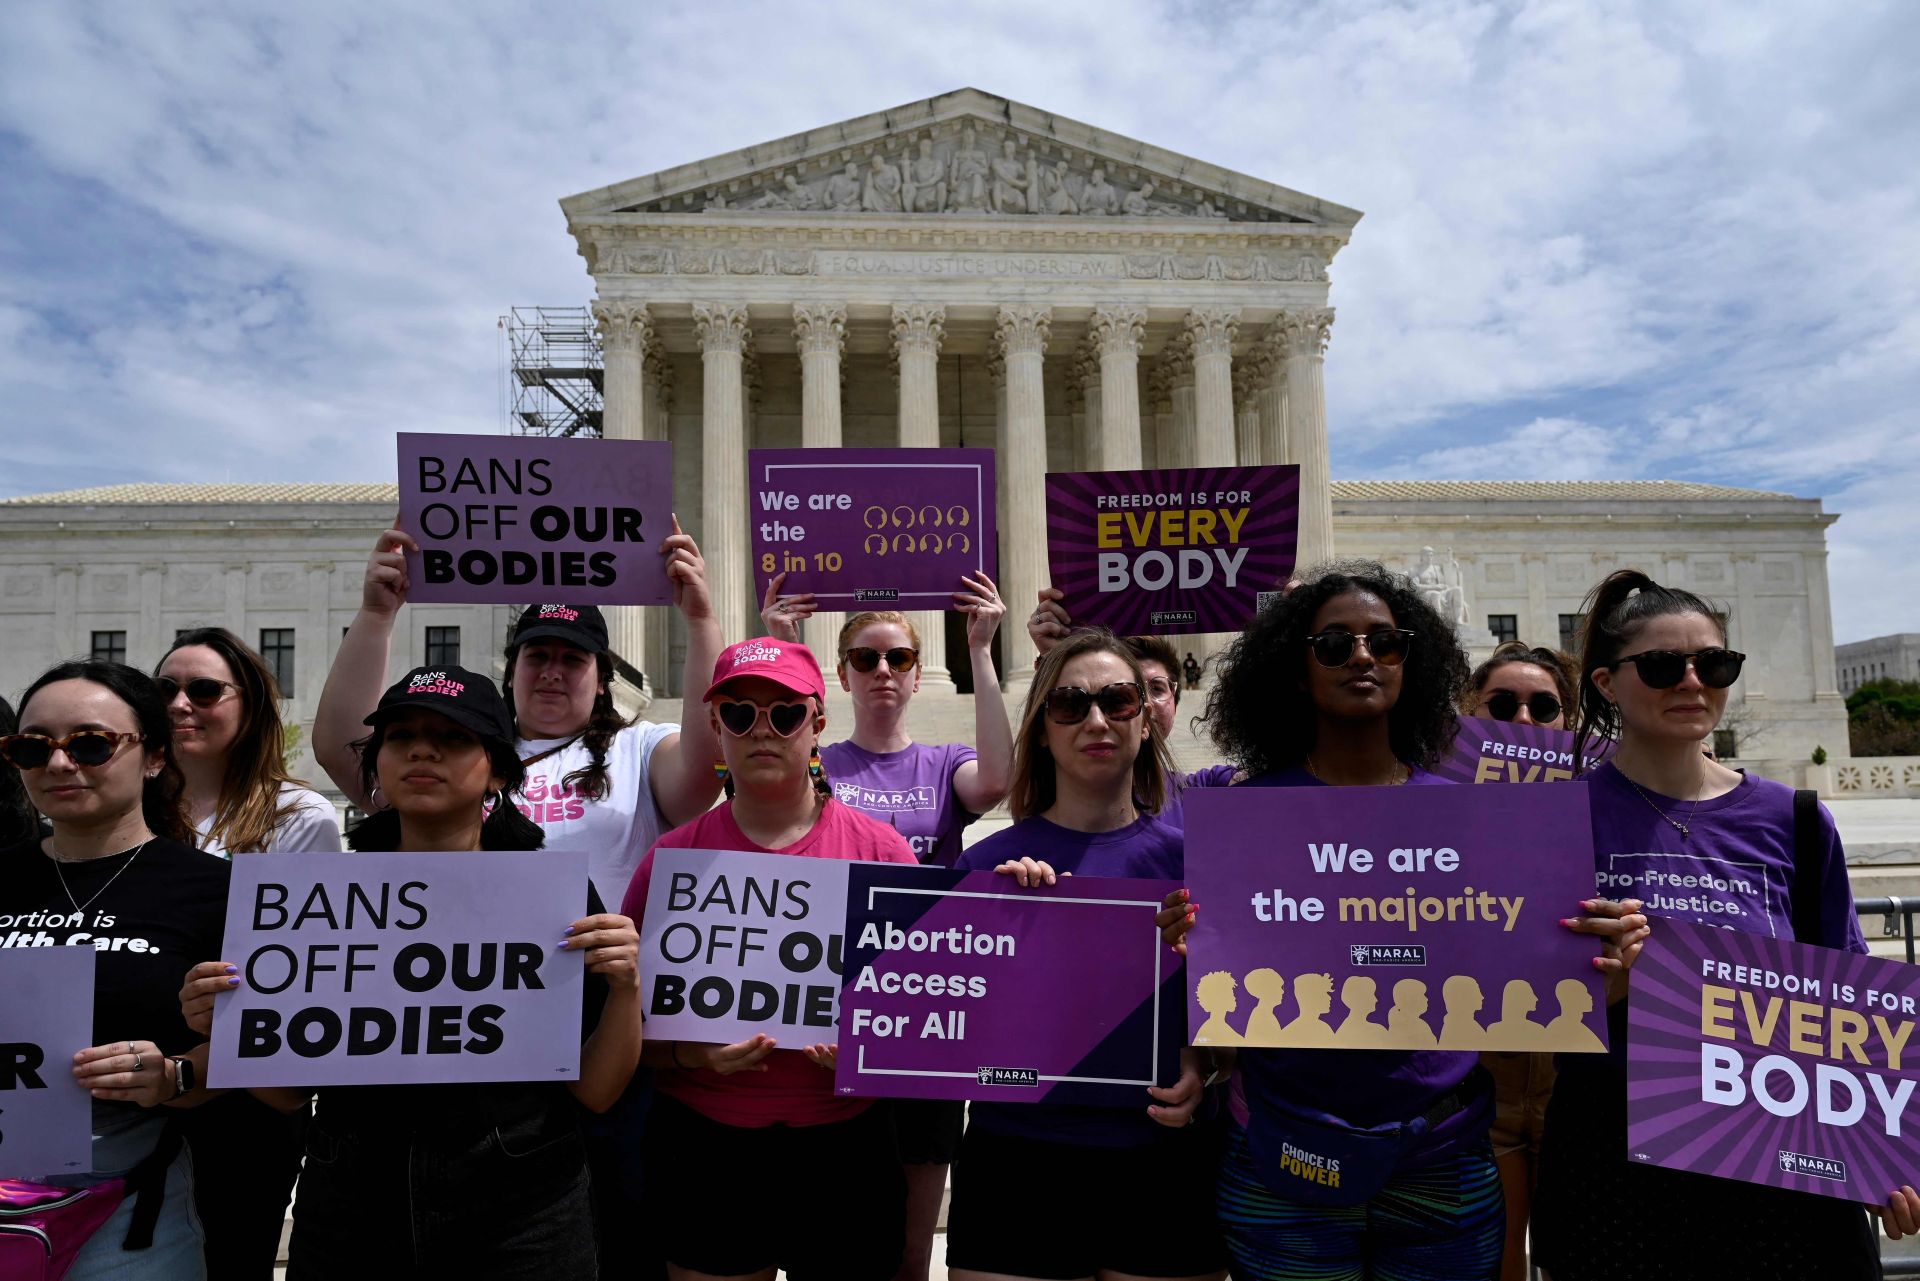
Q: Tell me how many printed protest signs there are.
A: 10